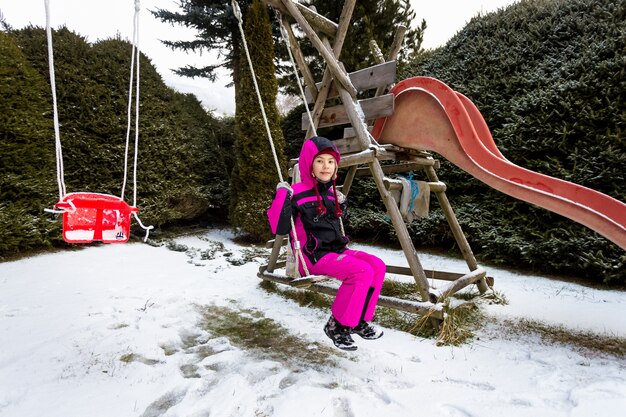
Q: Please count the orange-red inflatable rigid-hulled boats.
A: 0